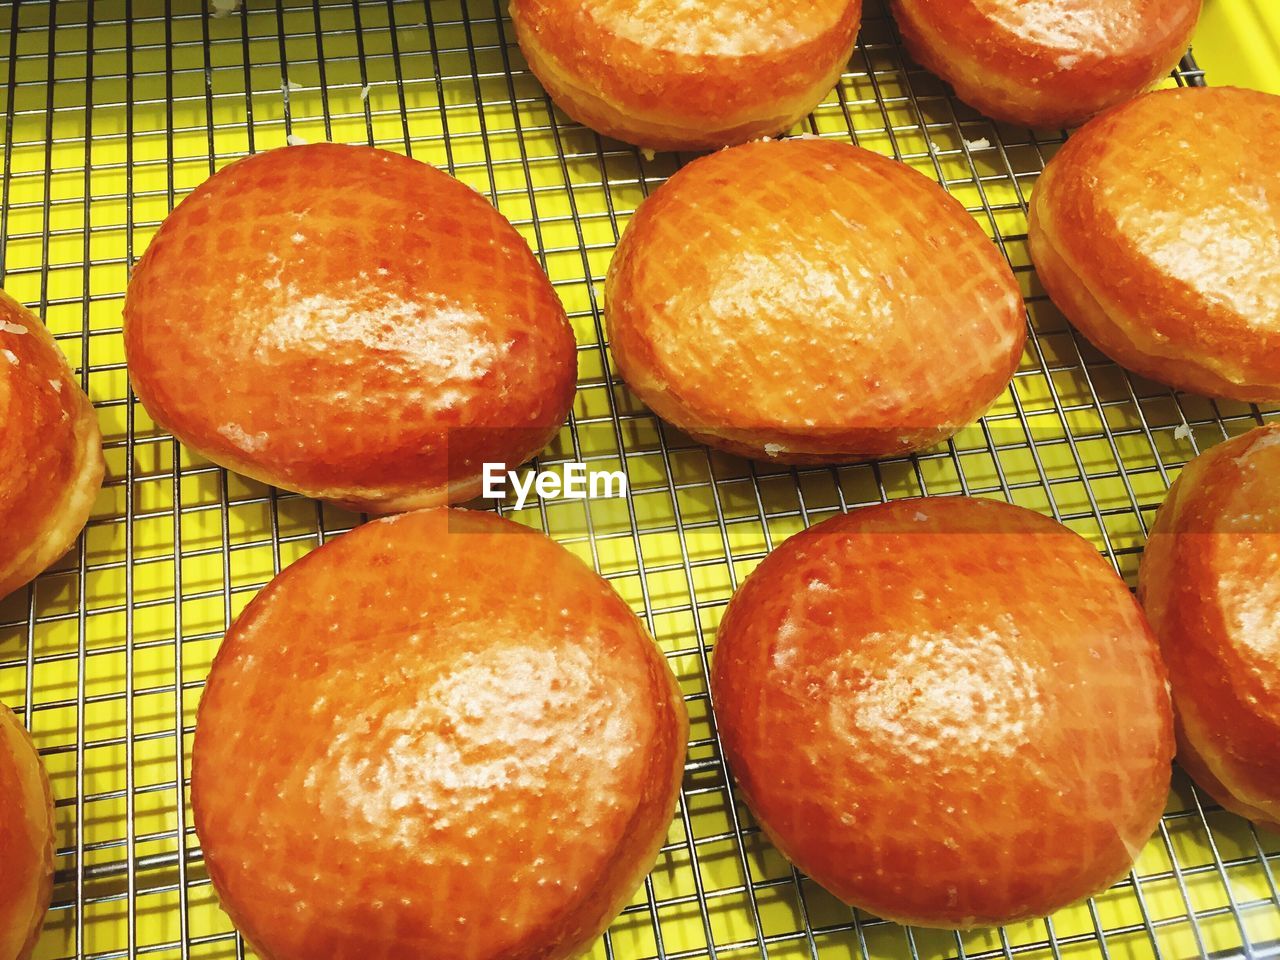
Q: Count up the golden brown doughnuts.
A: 10